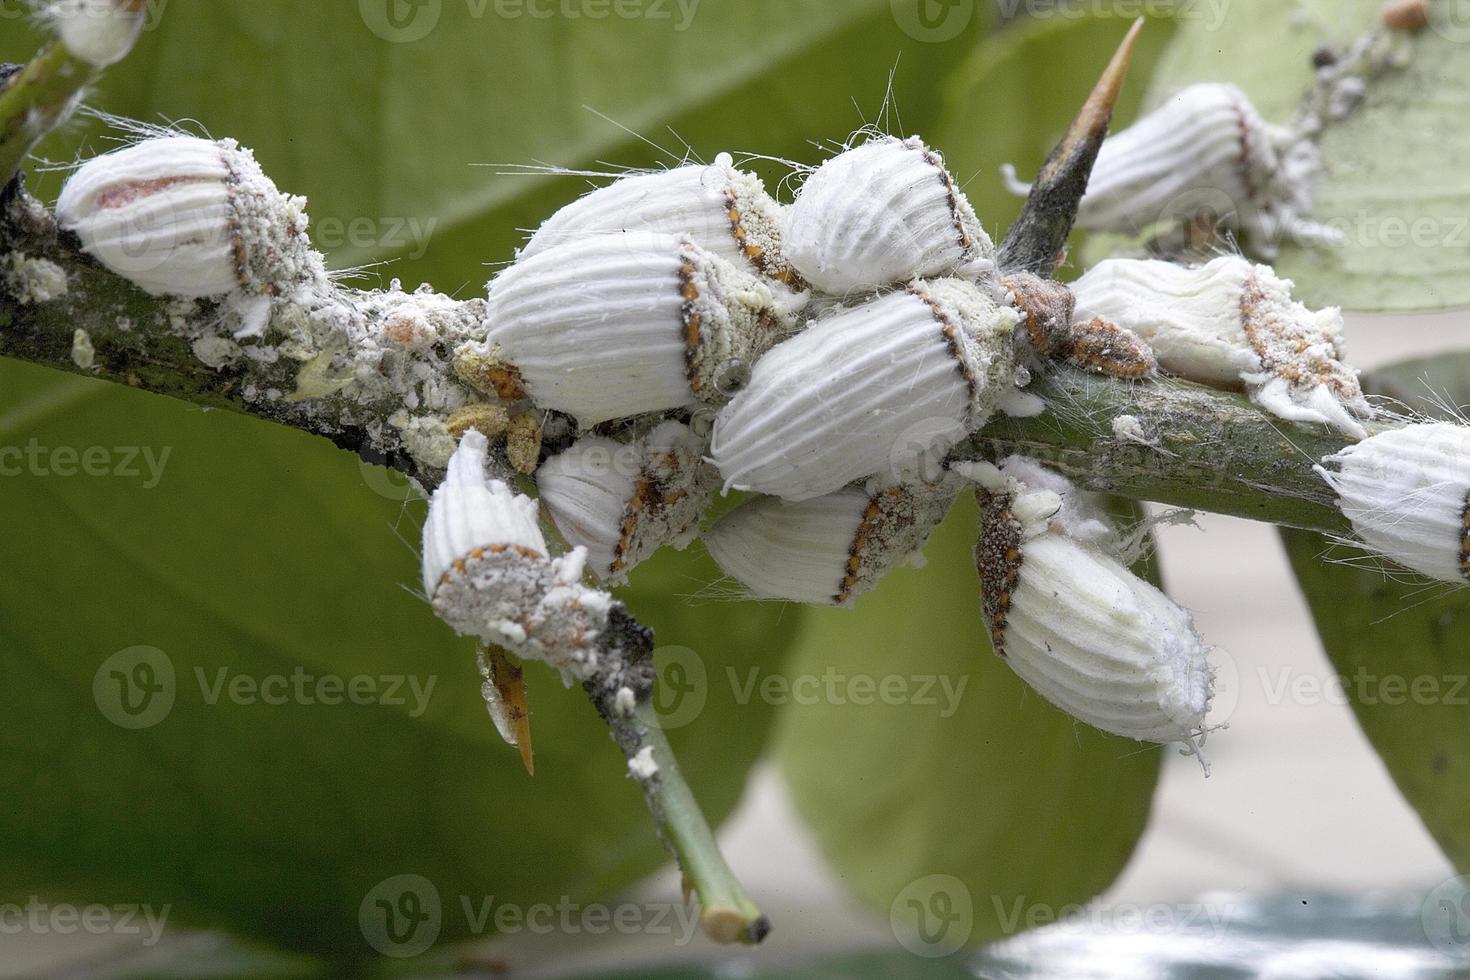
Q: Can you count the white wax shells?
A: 13